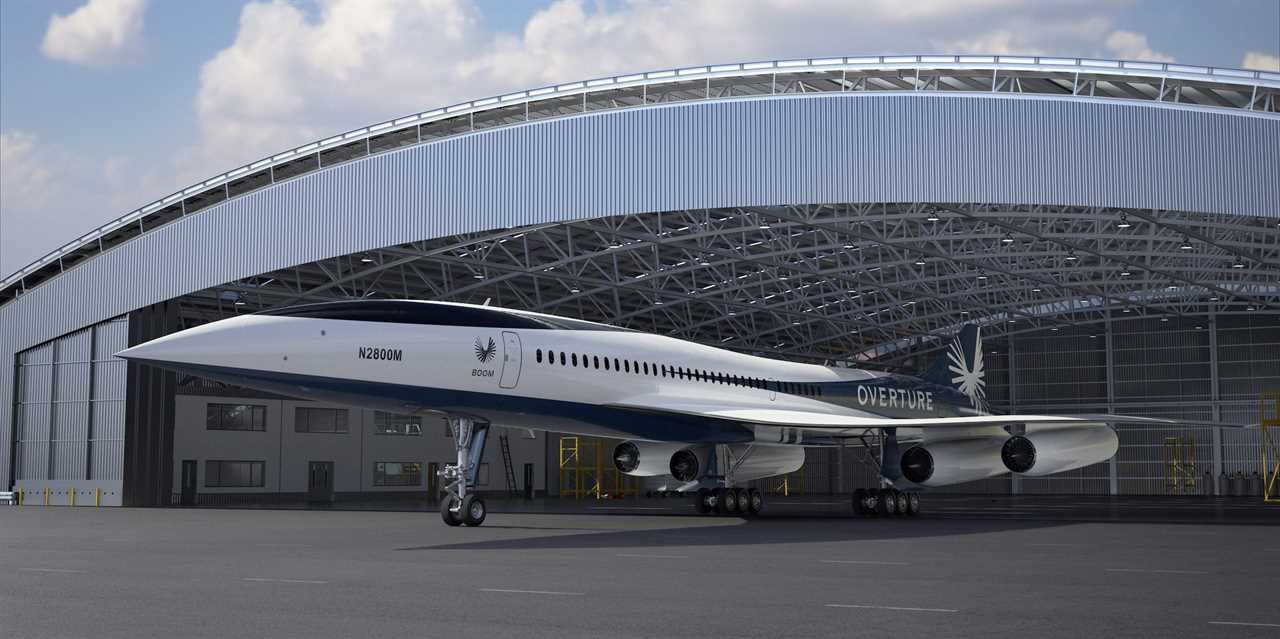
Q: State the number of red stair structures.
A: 0